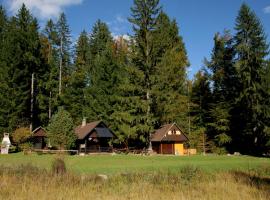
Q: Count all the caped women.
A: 0